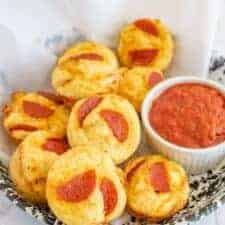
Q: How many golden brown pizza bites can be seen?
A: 8